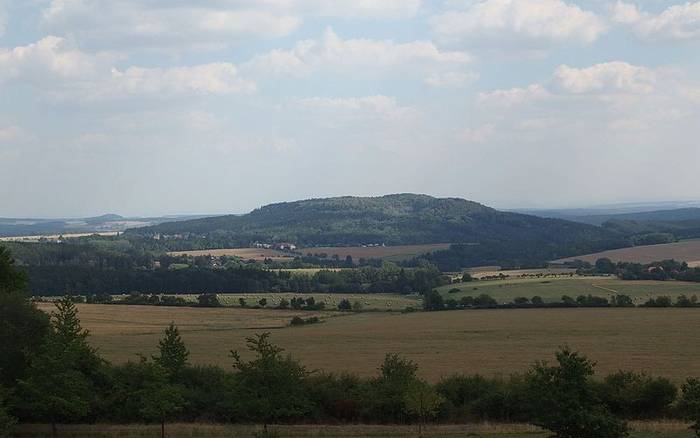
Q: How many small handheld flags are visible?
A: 0